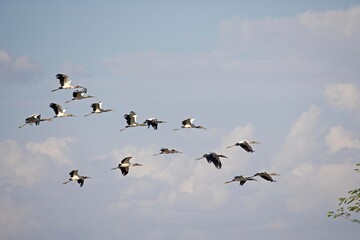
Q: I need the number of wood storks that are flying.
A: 15